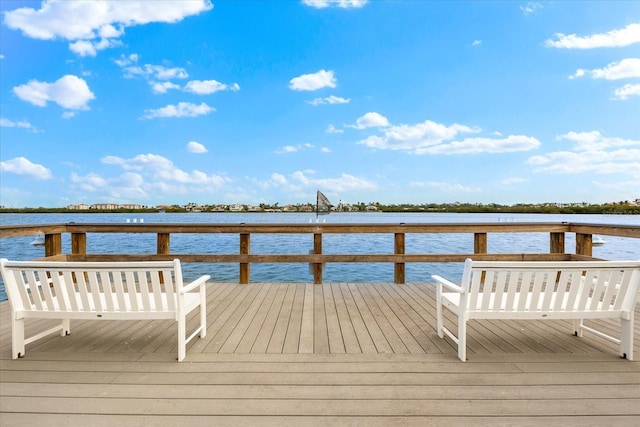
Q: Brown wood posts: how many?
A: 9